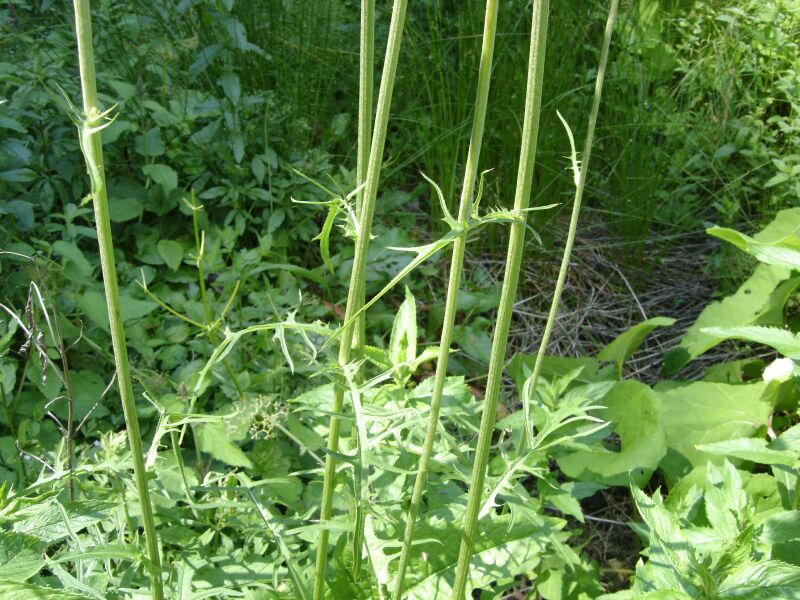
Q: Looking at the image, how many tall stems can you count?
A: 6